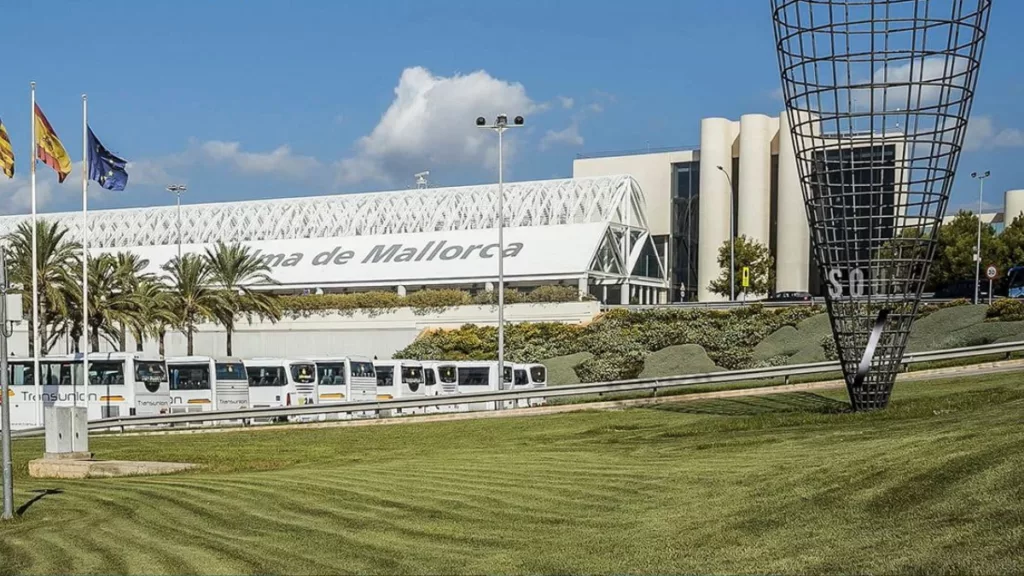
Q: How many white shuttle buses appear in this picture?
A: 8